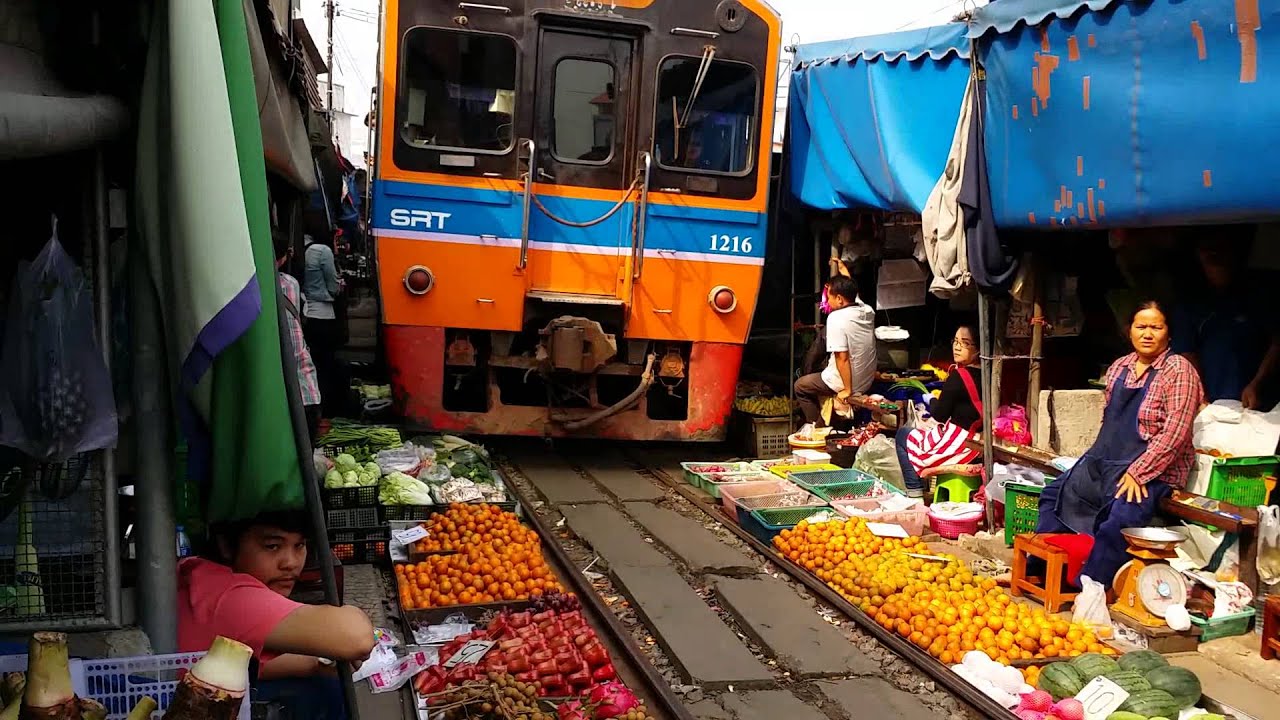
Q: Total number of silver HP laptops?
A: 0